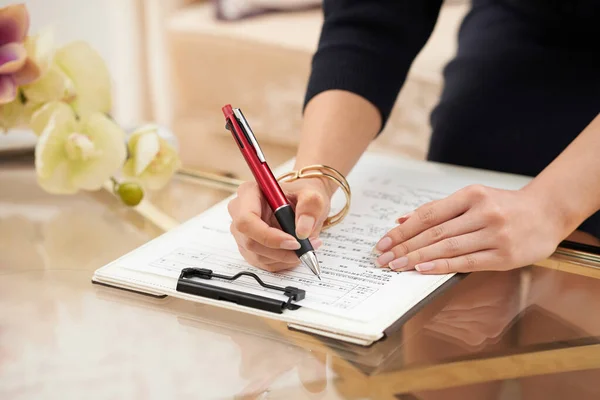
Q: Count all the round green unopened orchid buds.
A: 1